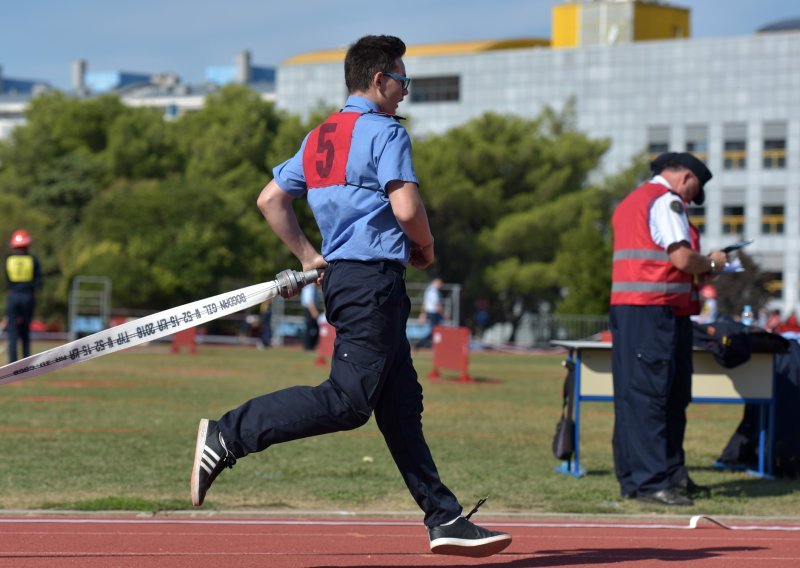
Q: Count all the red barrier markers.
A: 3